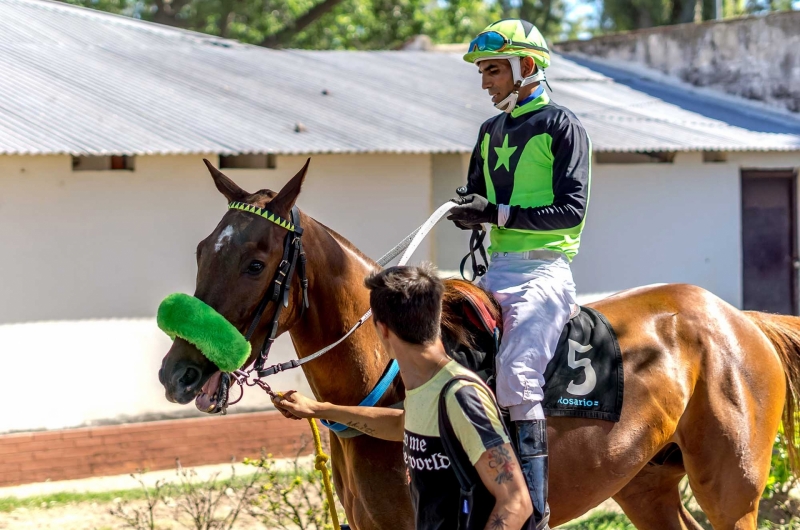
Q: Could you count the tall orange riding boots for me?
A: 0